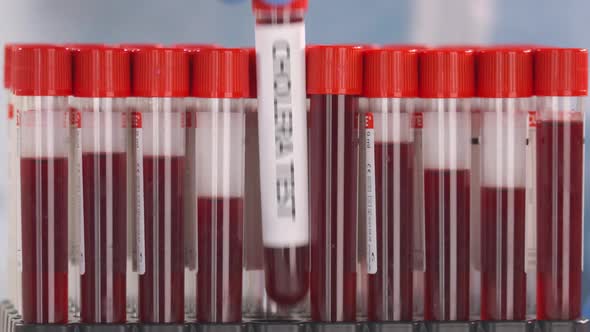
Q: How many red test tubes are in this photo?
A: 10